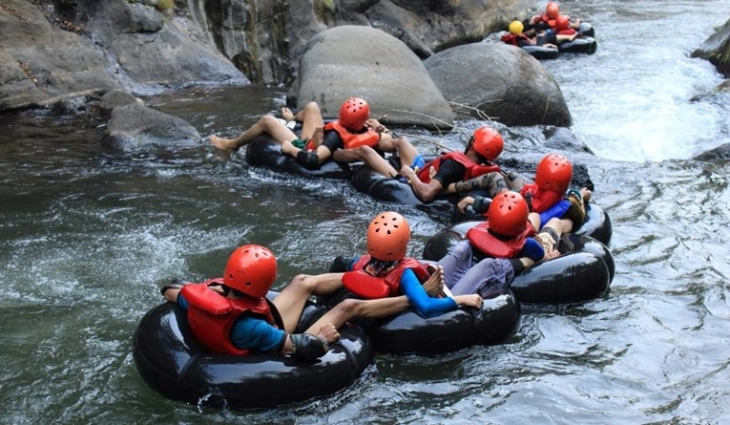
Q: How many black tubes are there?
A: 9